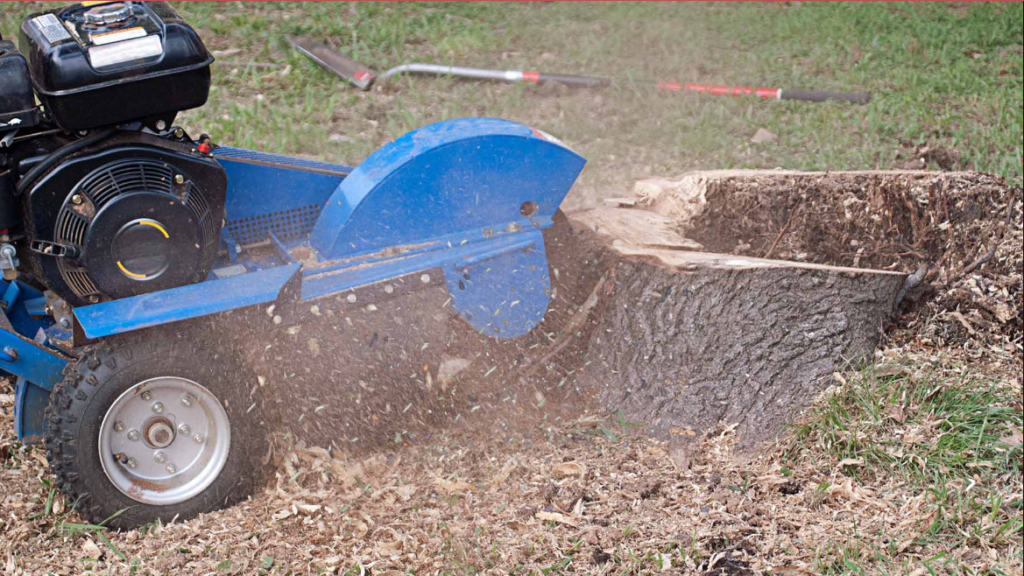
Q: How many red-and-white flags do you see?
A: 0